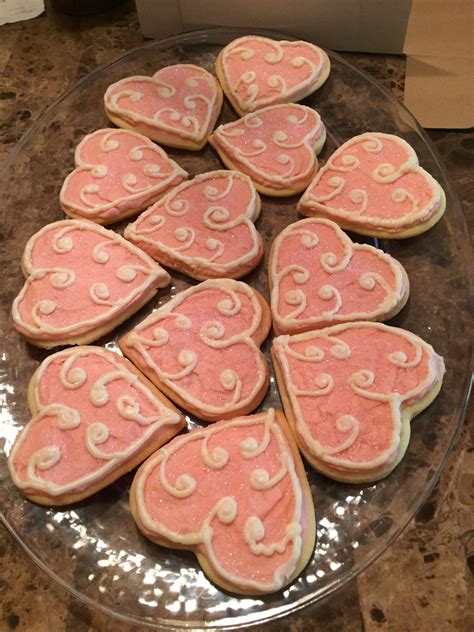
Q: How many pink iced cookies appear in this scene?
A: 12